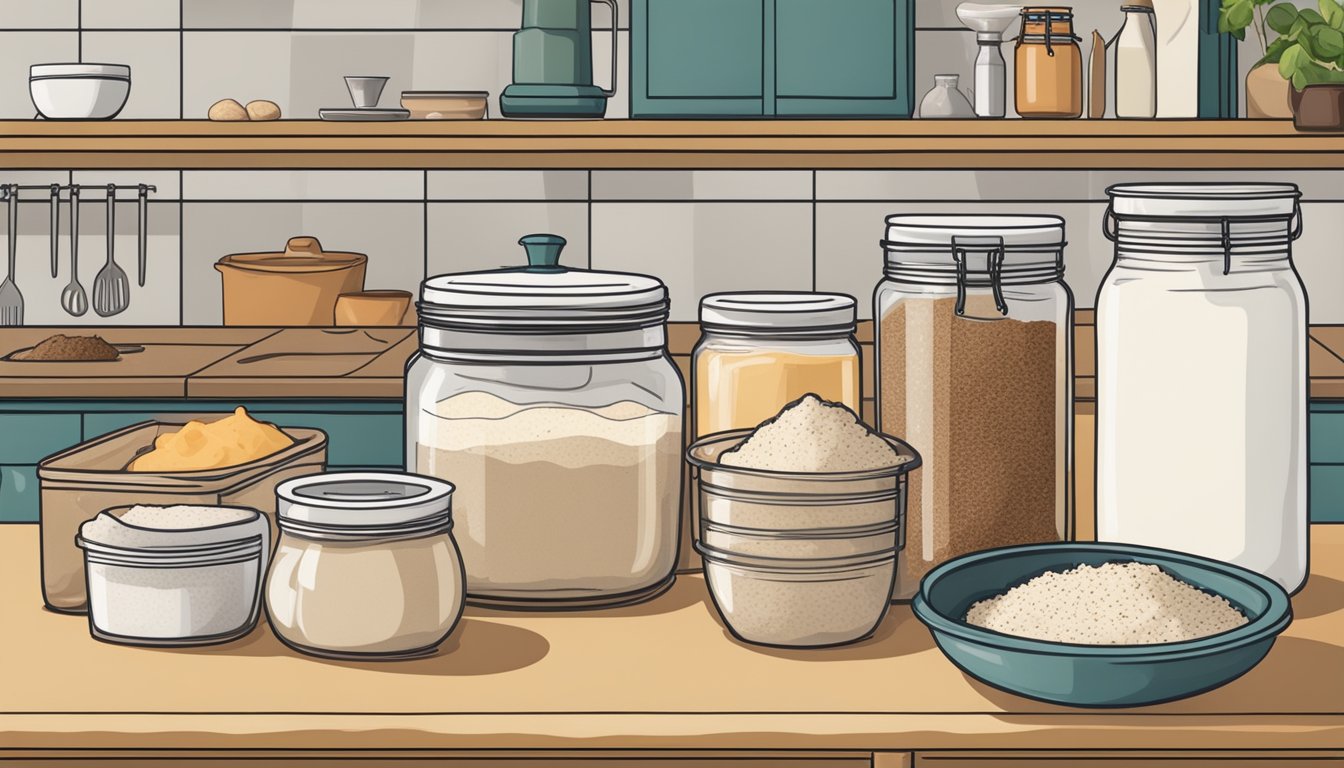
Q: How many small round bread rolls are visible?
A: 2